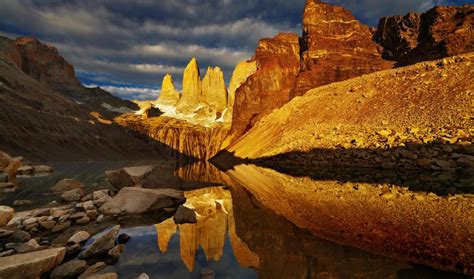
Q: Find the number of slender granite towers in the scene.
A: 3